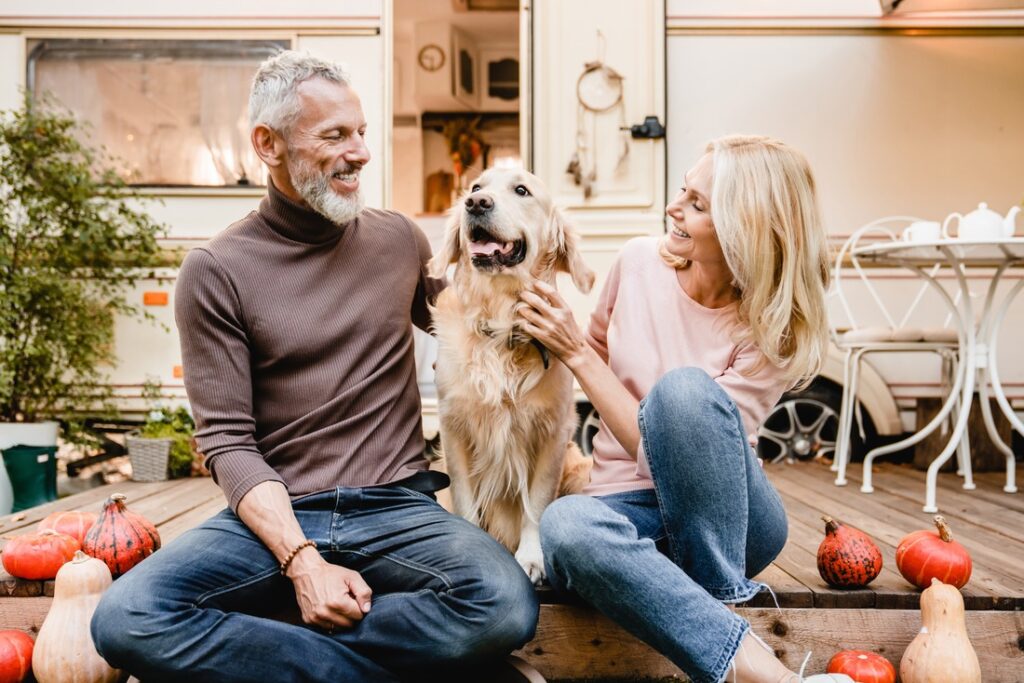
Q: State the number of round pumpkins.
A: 7